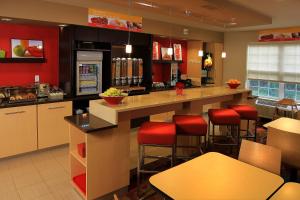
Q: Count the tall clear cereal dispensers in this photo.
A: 6